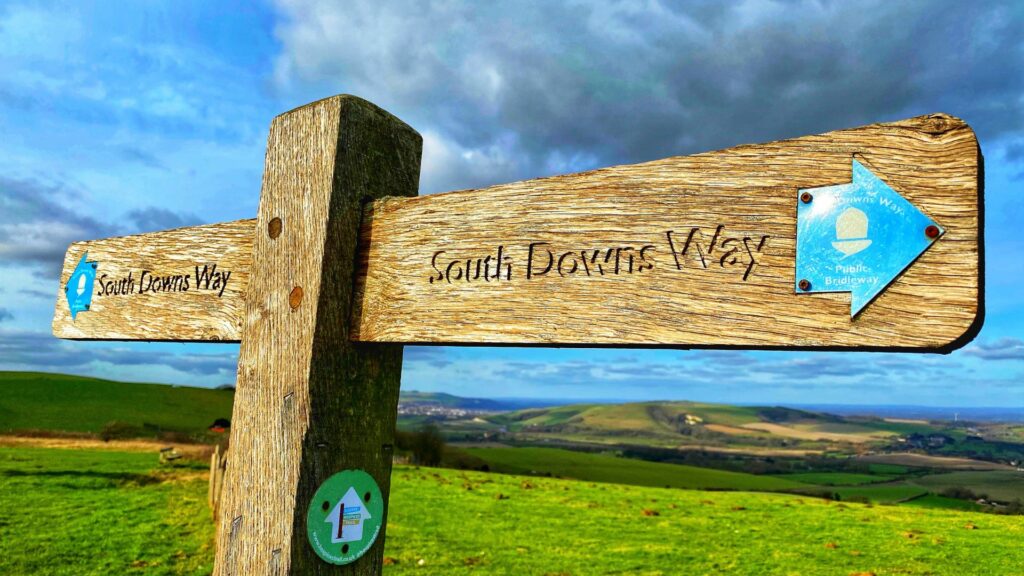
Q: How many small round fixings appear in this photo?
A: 11